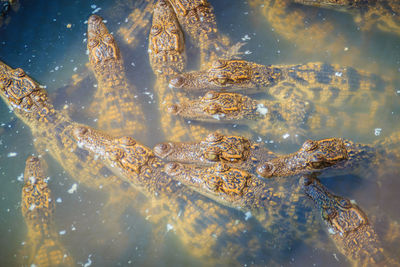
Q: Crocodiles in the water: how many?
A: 12